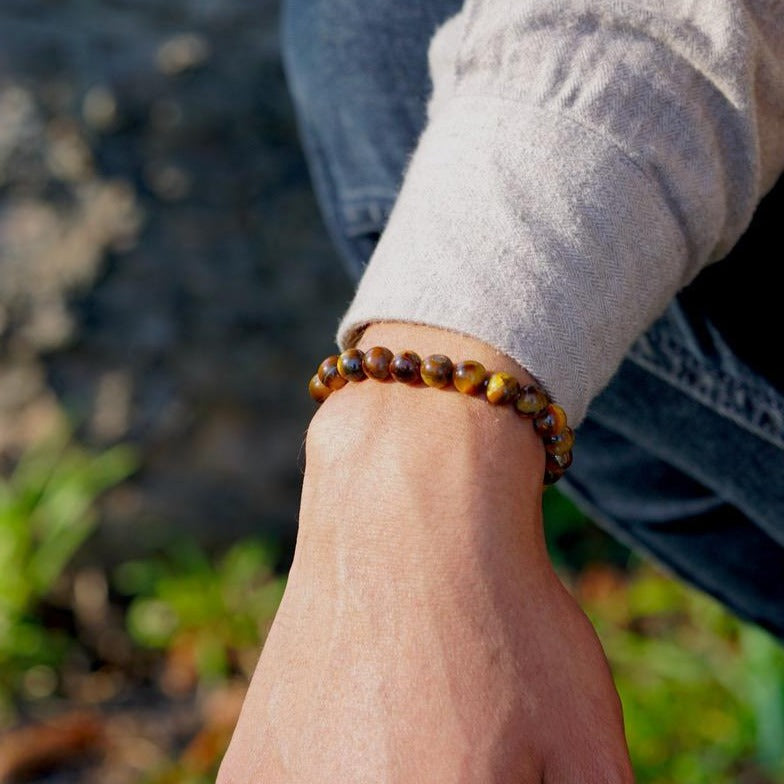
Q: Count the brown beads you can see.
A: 13